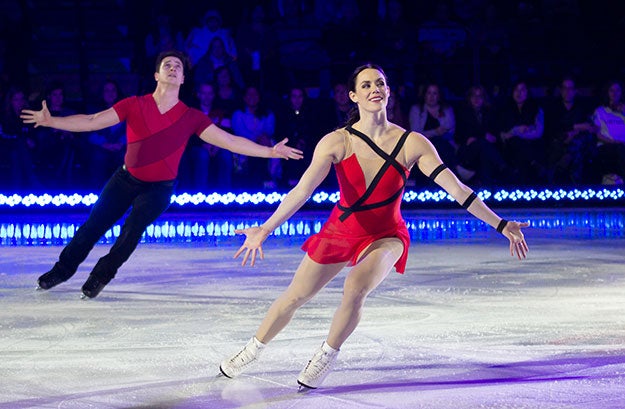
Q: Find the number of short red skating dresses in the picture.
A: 1